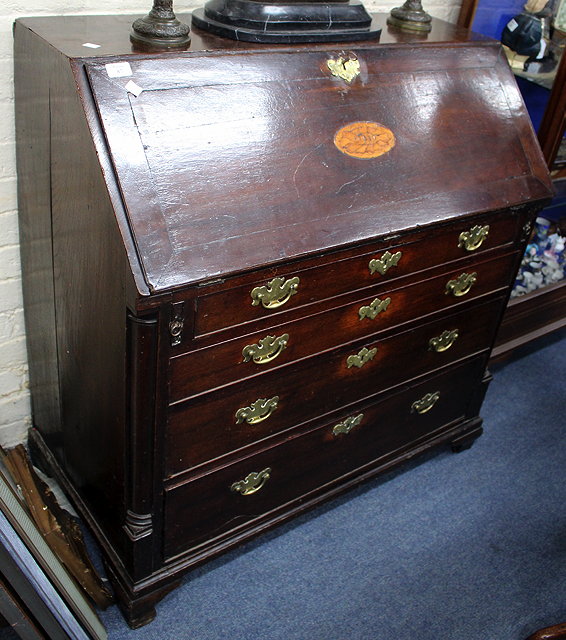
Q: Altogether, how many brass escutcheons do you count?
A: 5